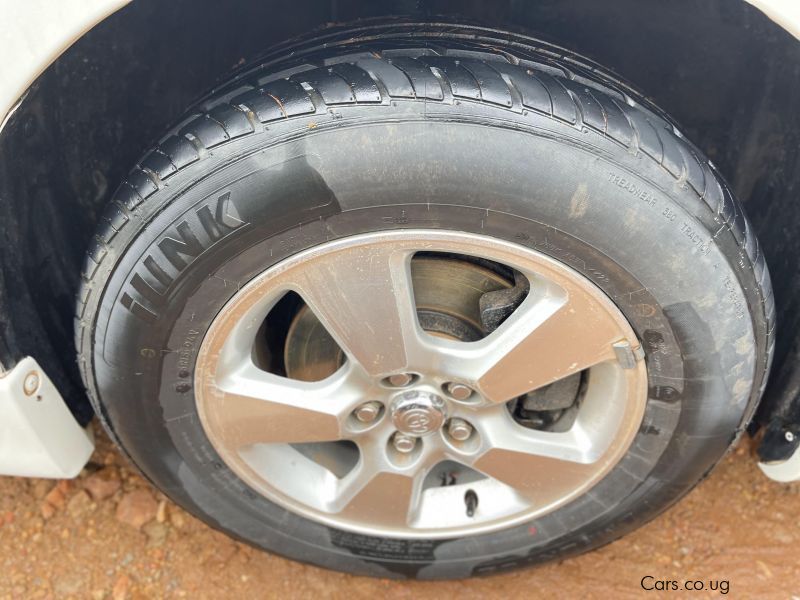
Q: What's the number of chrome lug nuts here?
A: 5